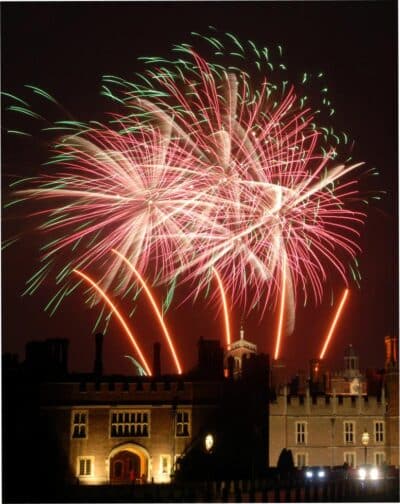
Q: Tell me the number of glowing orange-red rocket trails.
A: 5